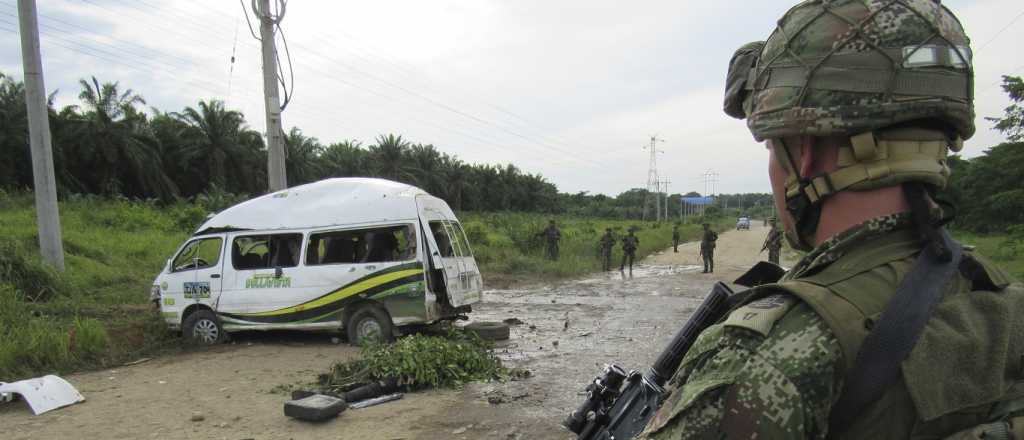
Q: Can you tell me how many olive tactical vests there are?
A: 1